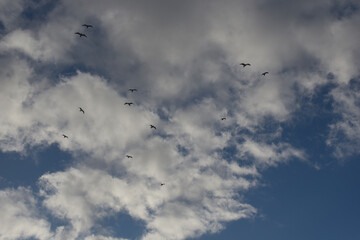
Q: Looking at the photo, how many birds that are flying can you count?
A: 12